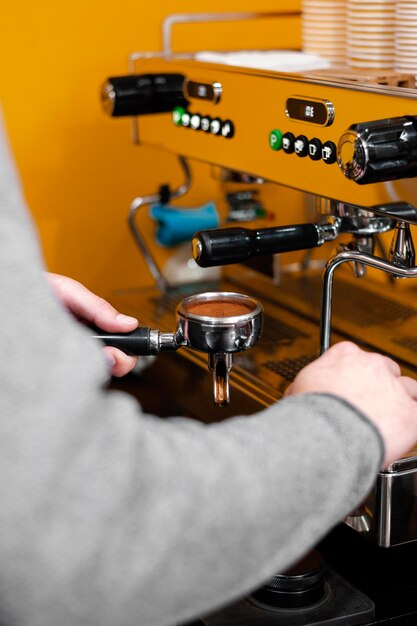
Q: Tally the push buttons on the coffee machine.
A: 11